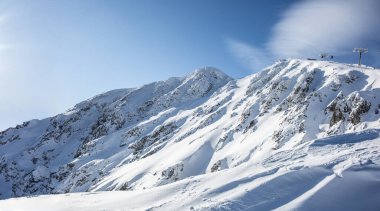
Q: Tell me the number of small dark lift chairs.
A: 2